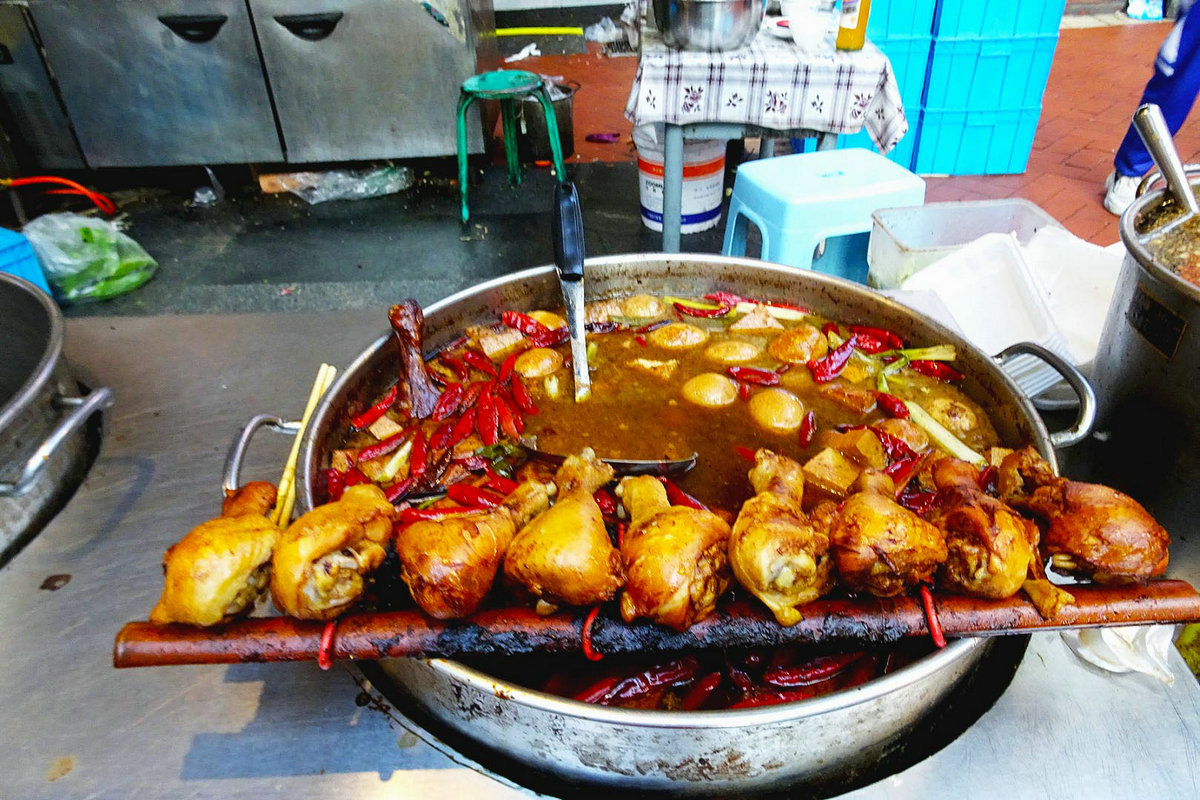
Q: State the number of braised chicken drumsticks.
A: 9